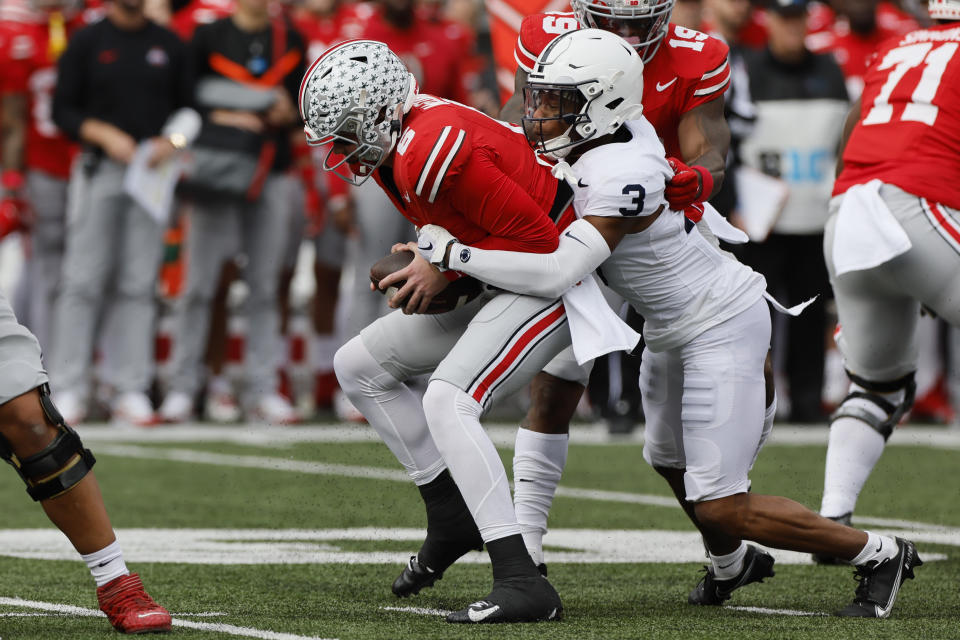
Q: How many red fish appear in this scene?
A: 0